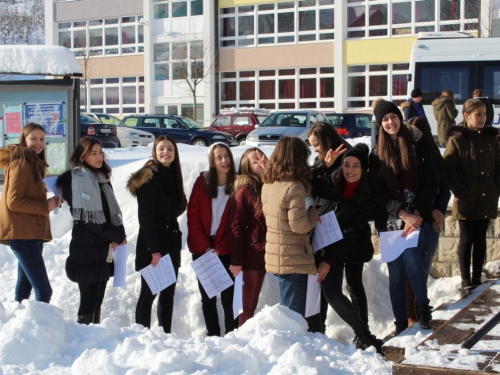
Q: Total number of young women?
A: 11